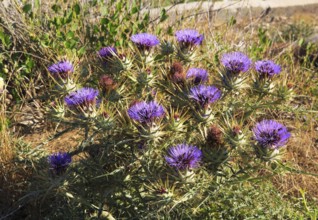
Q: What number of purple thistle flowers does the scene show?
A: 13